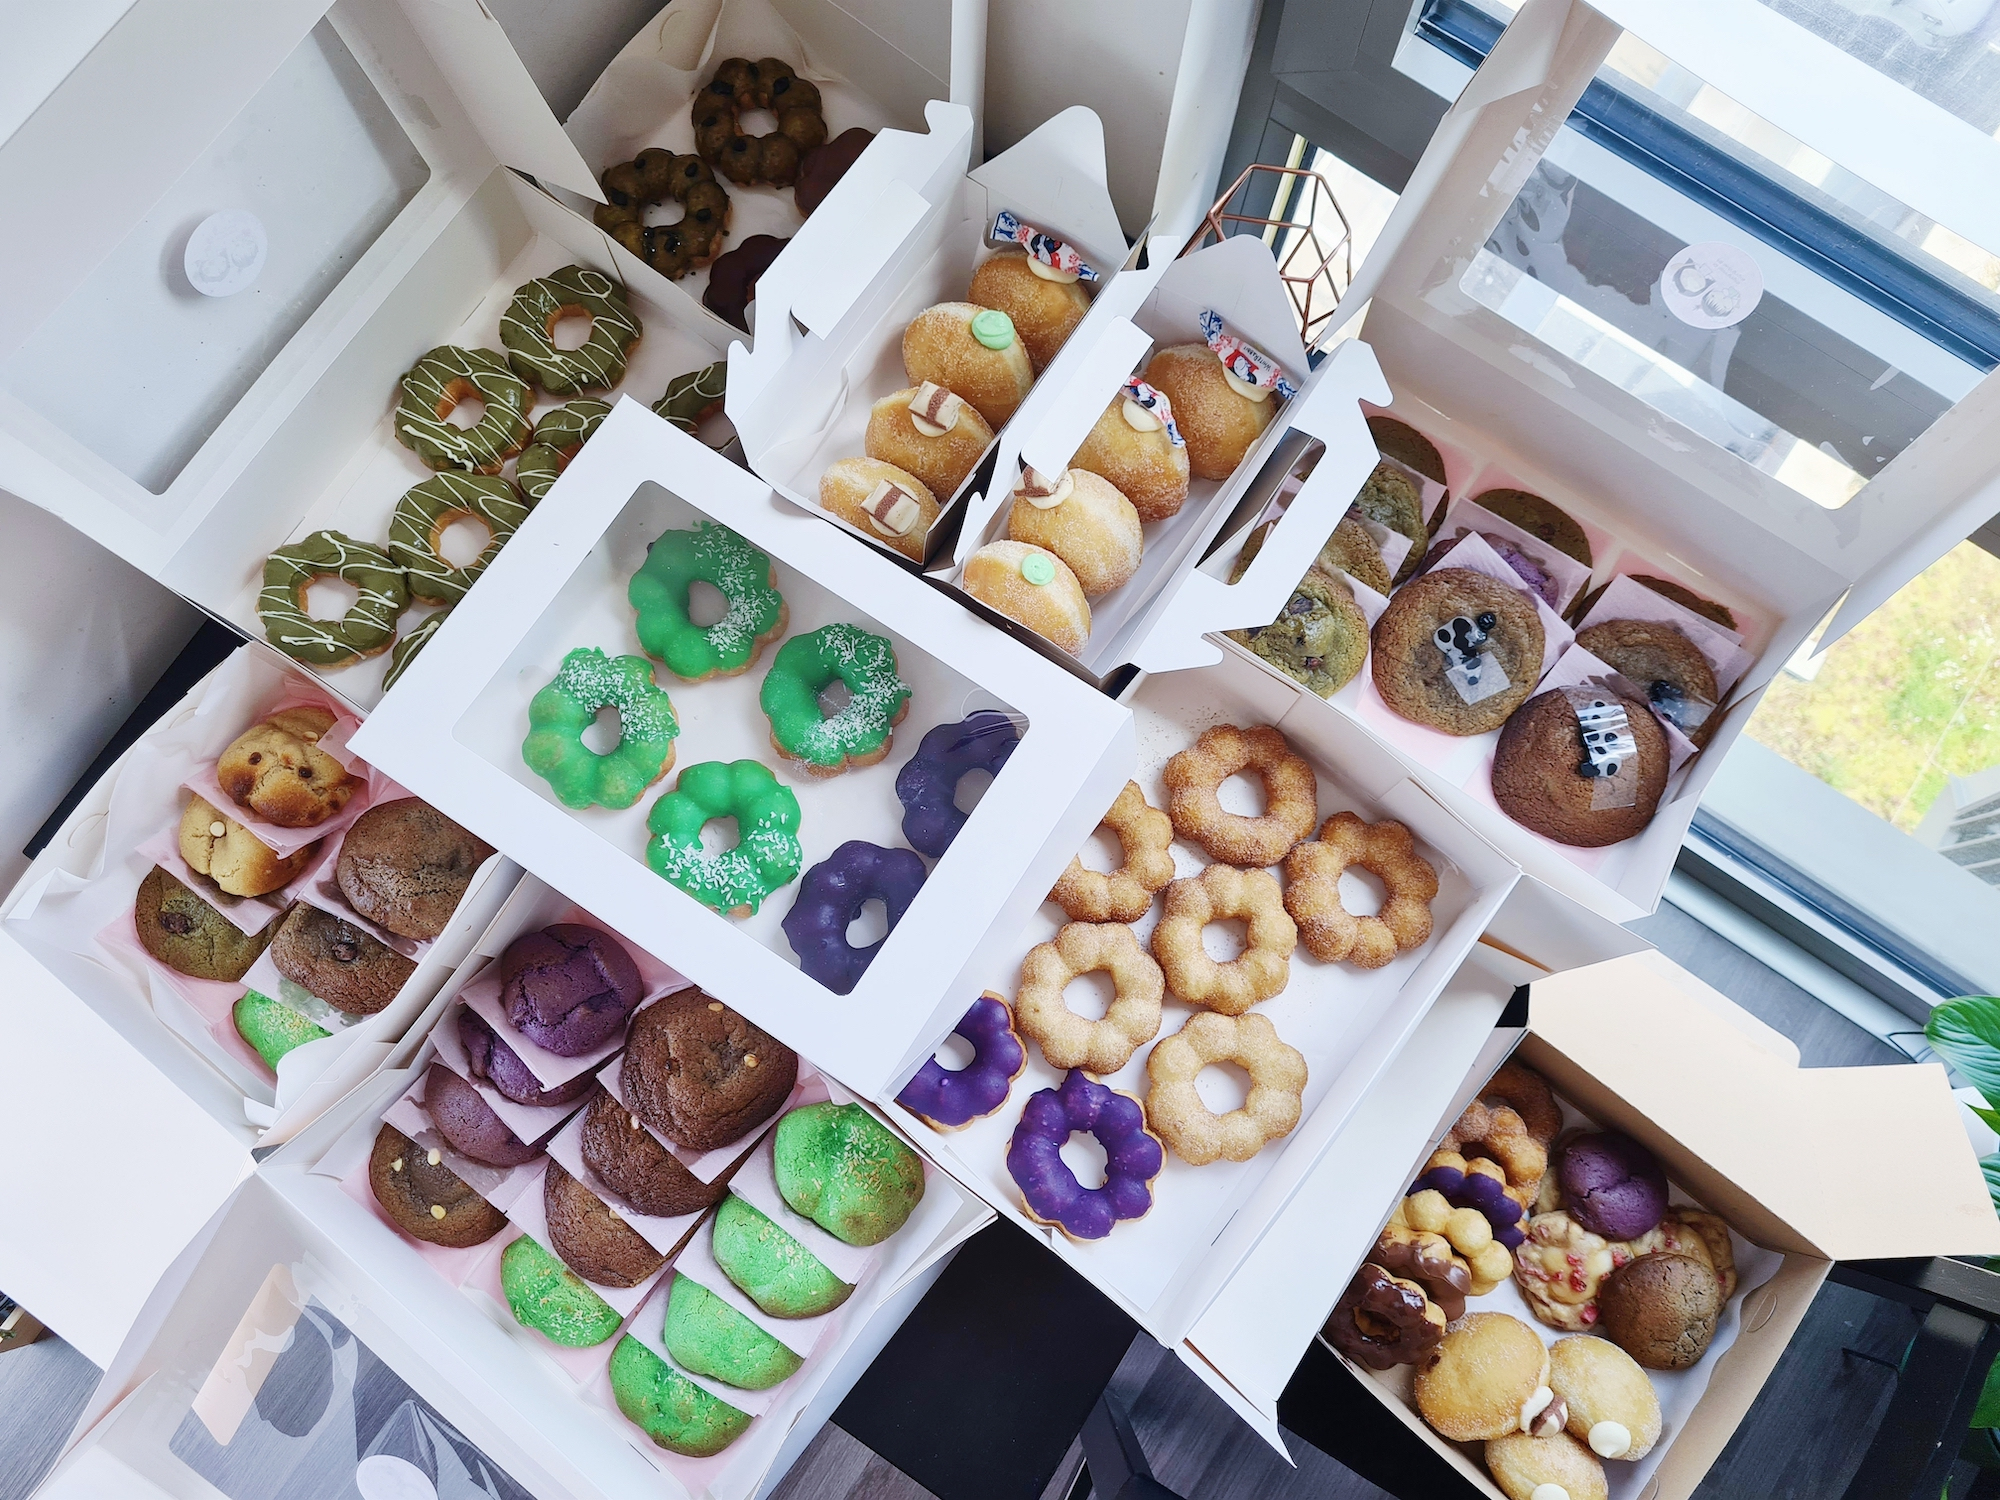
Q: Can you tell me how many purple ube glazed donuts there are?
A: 5